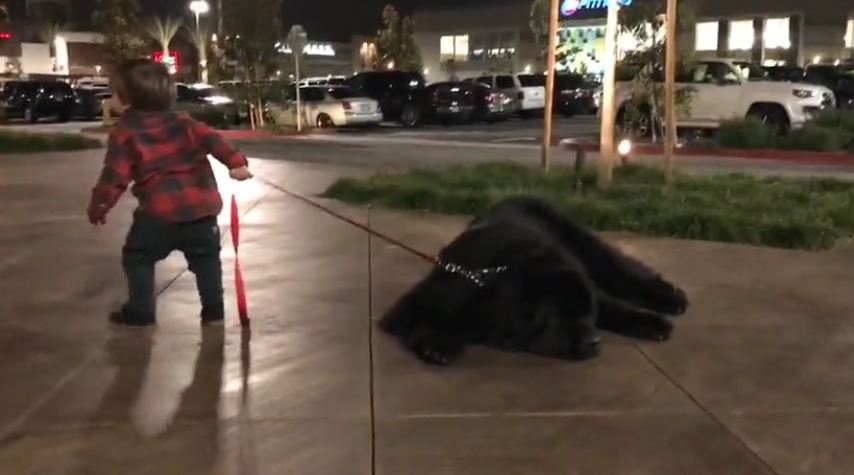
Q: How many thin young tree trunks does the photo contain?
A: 3